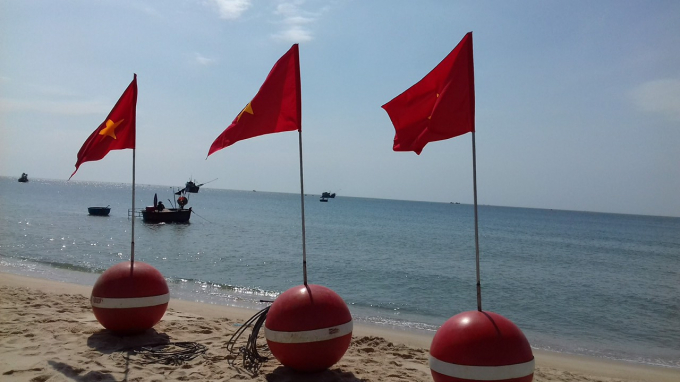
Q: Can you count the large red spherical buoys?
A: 3